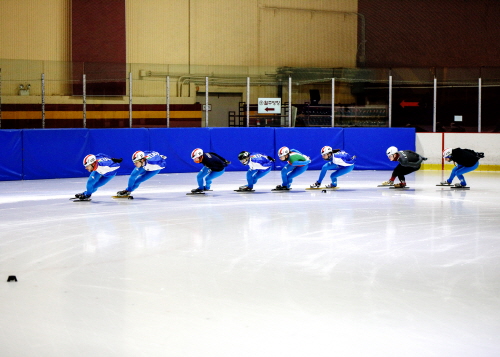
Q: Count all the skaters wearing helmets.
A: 8